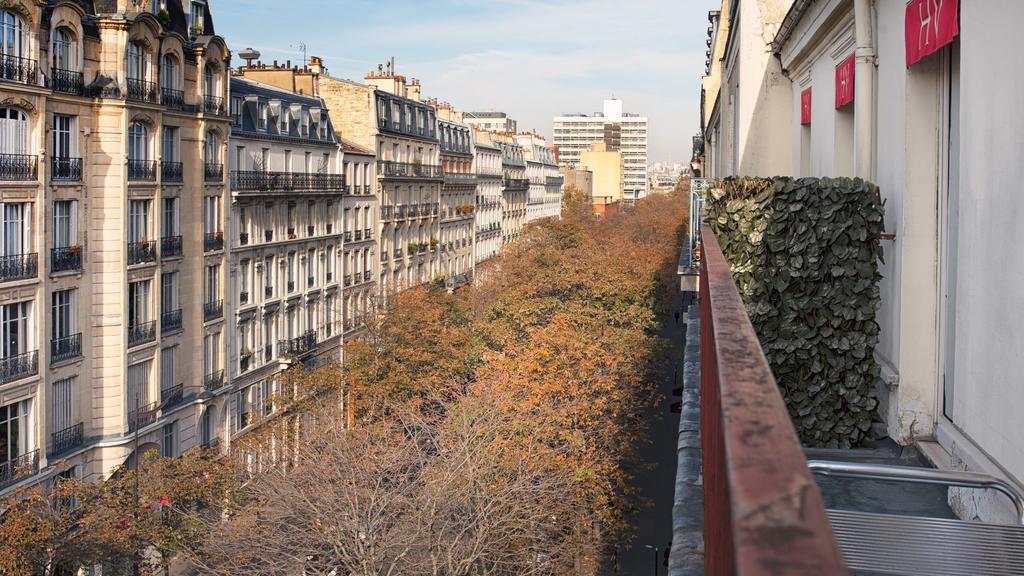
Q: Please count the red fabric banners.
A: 3